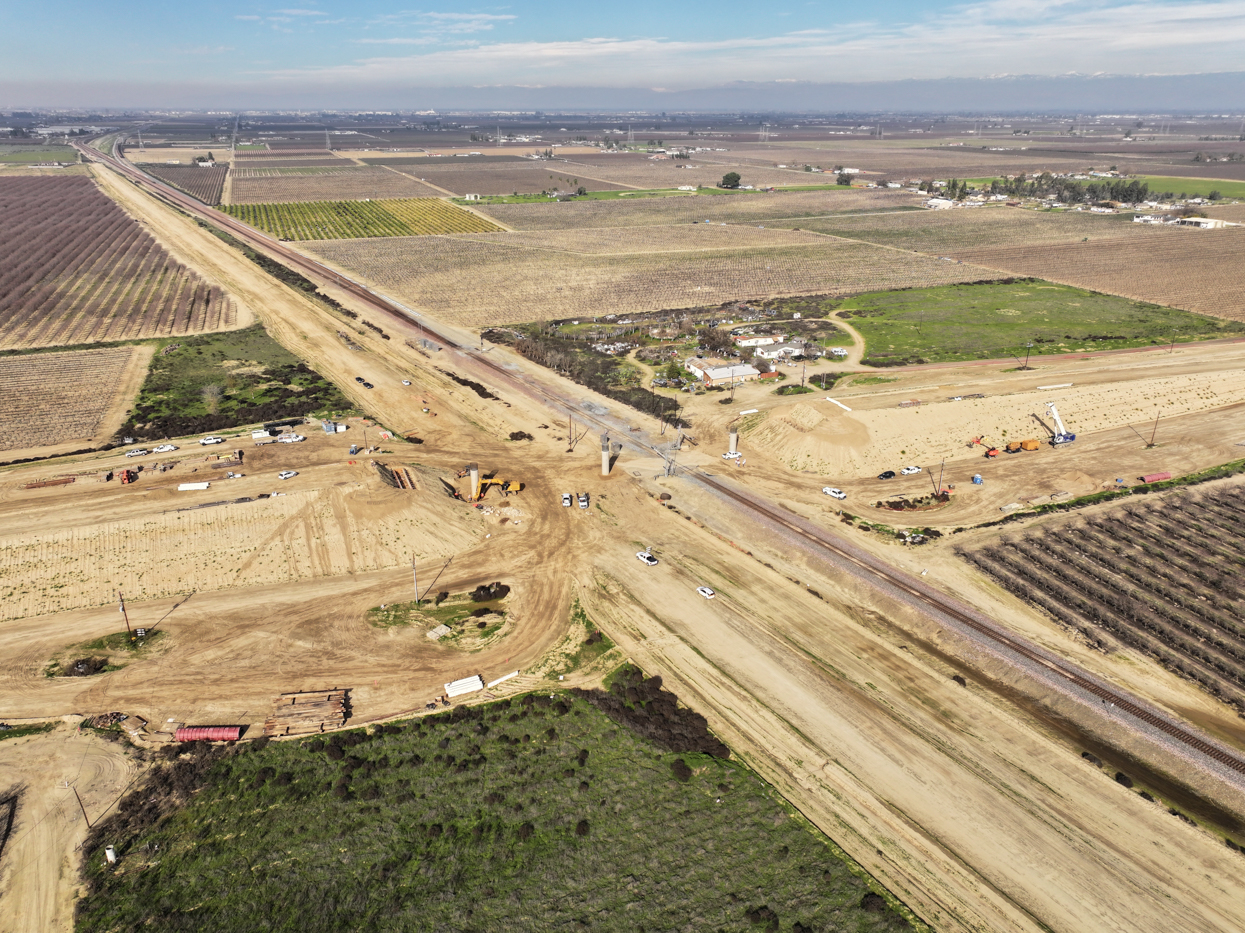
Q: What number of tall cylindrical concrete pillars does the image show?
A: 3